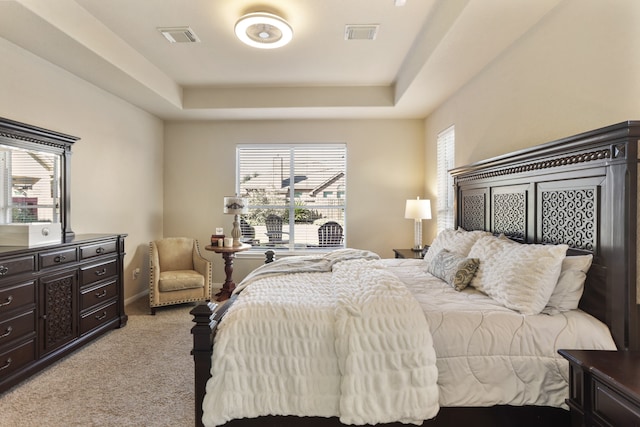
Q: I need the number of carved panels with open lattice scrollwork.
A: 4